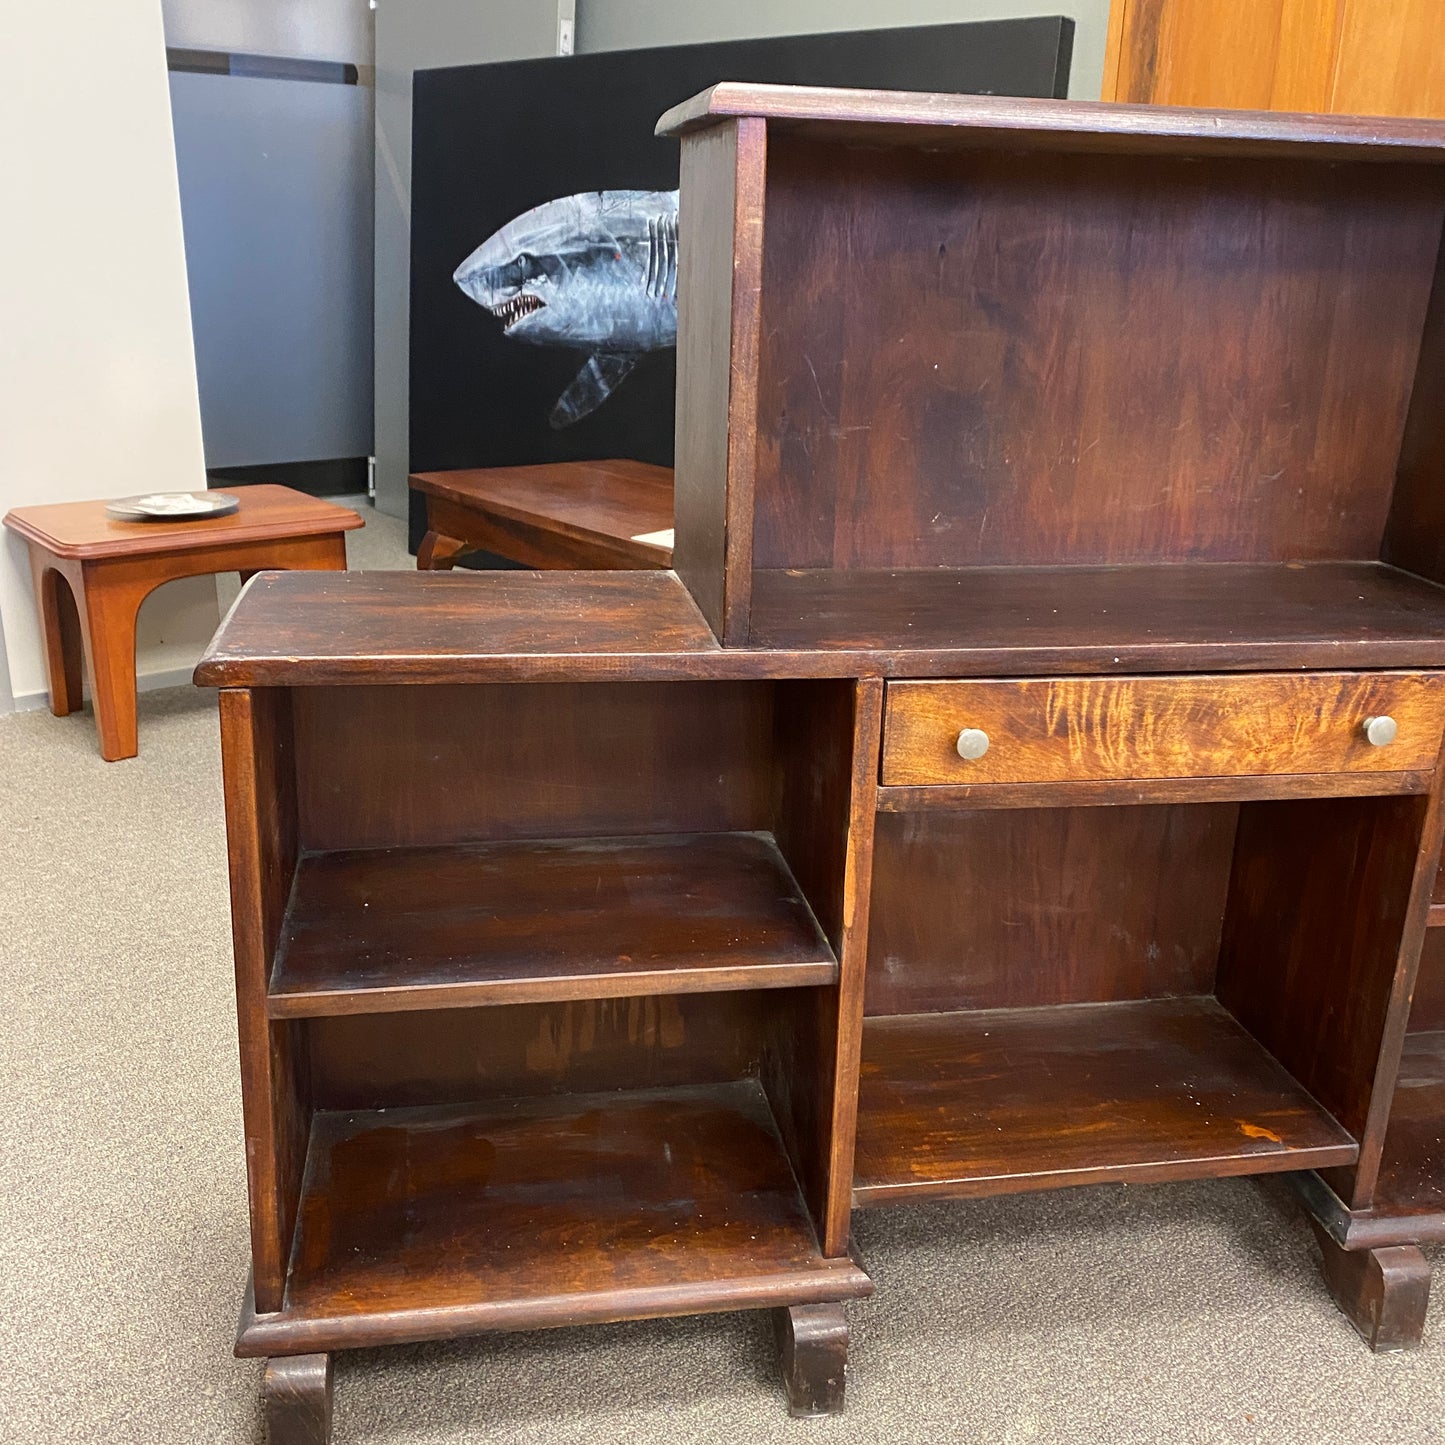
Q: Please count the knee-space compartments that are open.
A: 1